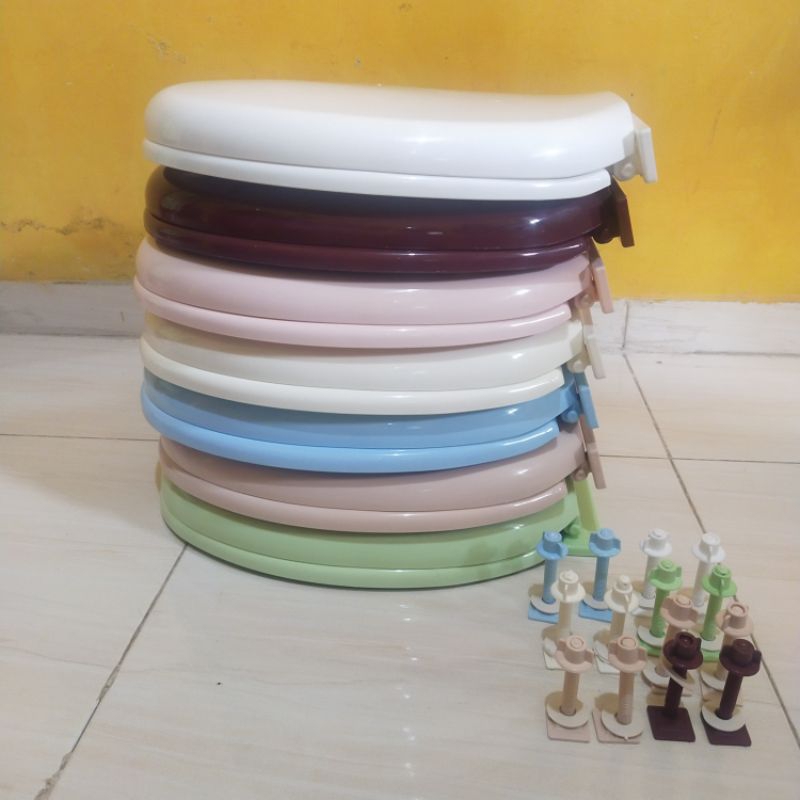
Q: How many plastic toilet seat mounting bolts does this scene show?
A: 14